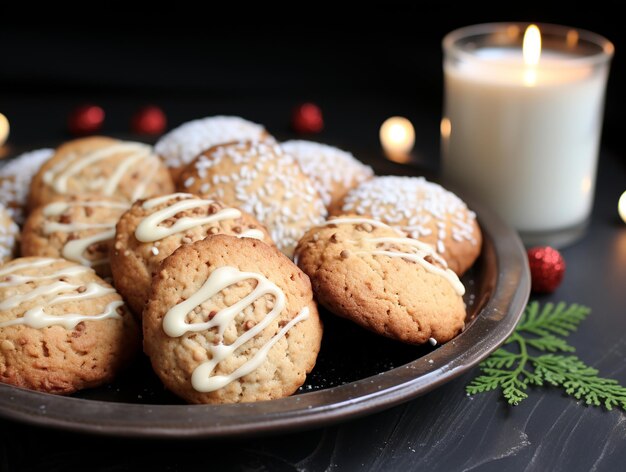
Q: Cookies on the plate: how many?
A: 12